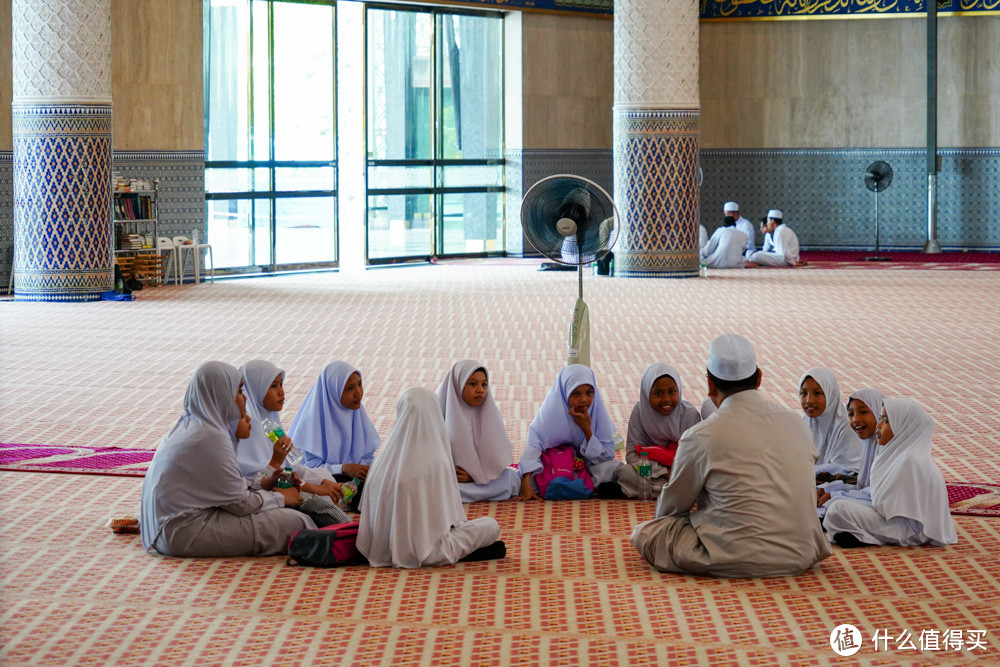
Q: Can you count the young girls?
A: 11